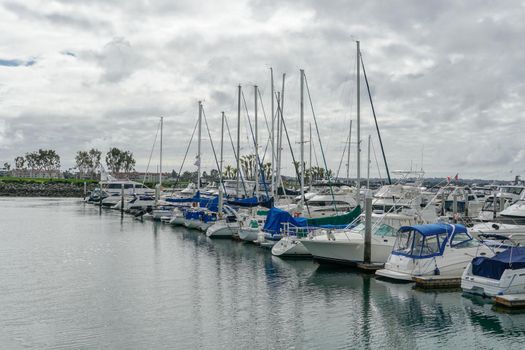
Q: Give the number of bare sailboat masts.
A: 13